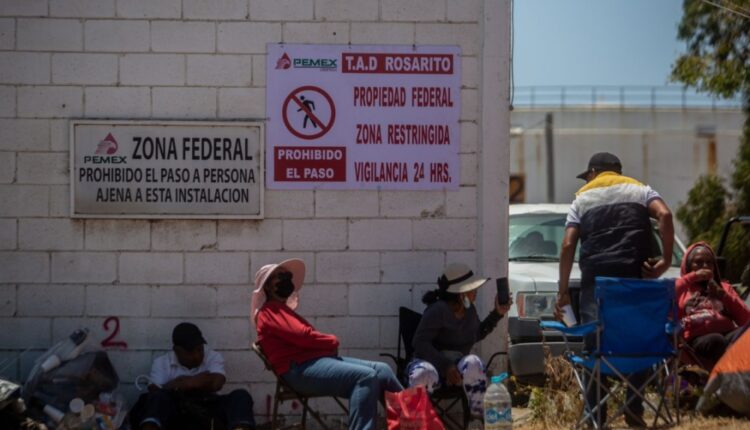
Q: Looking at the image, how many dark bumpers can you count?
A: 1